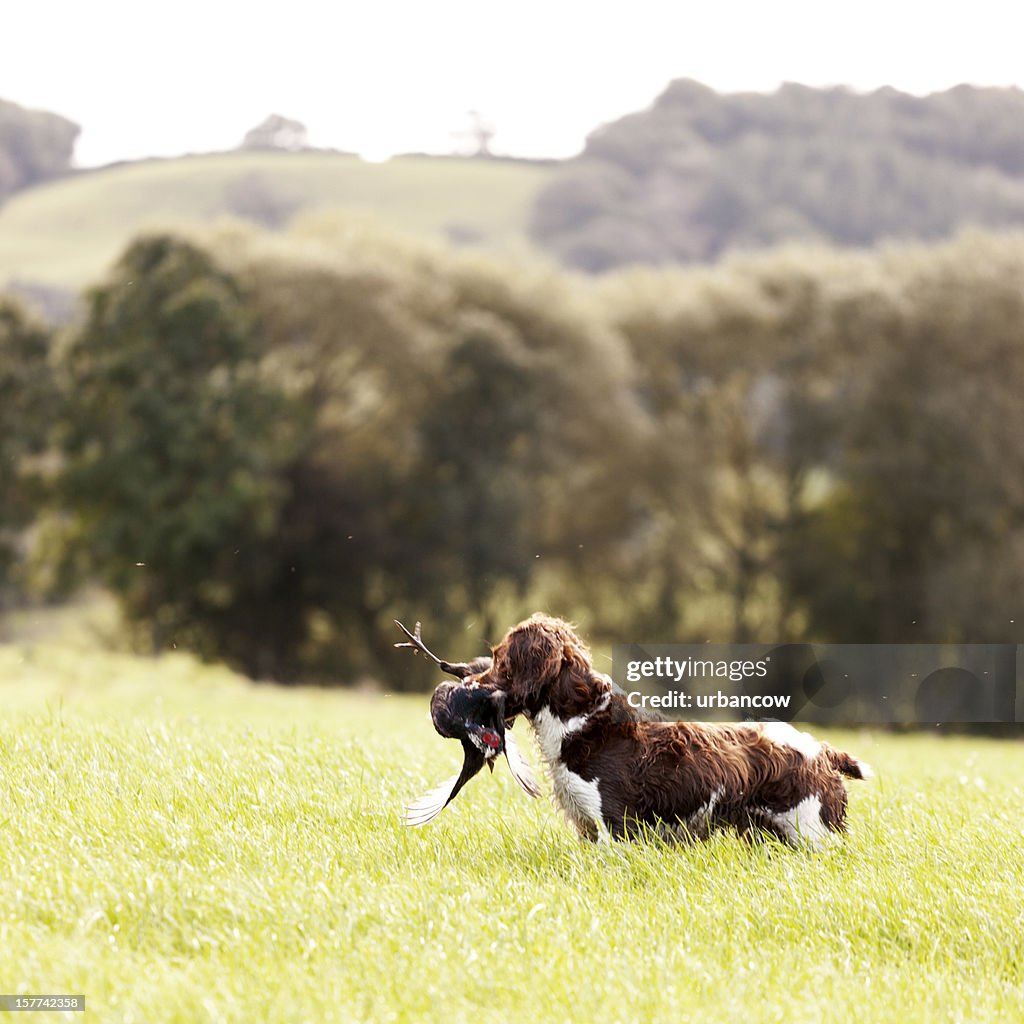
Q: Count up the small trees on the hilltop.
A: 2